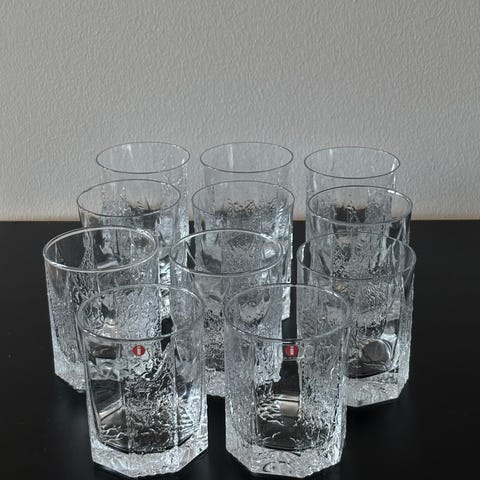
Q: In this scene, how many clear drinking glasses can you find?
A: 11